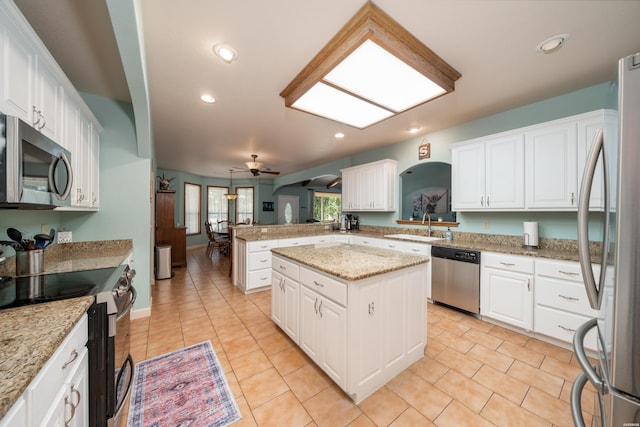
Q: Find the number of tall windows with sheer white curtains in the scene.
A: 3